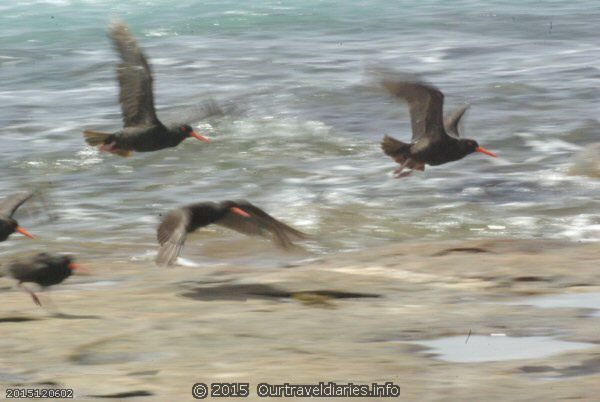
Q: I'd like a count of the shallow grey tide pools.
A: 2